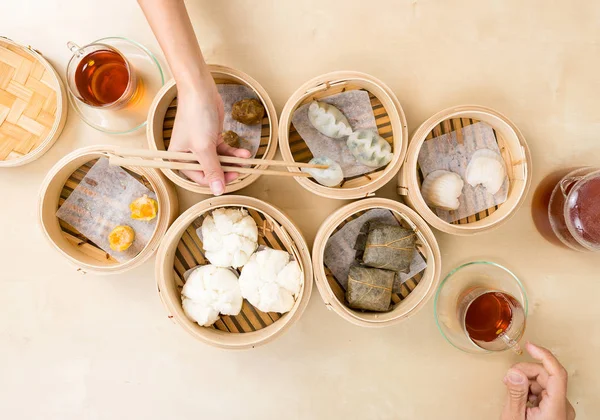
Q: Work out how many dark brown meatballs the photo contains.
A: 2